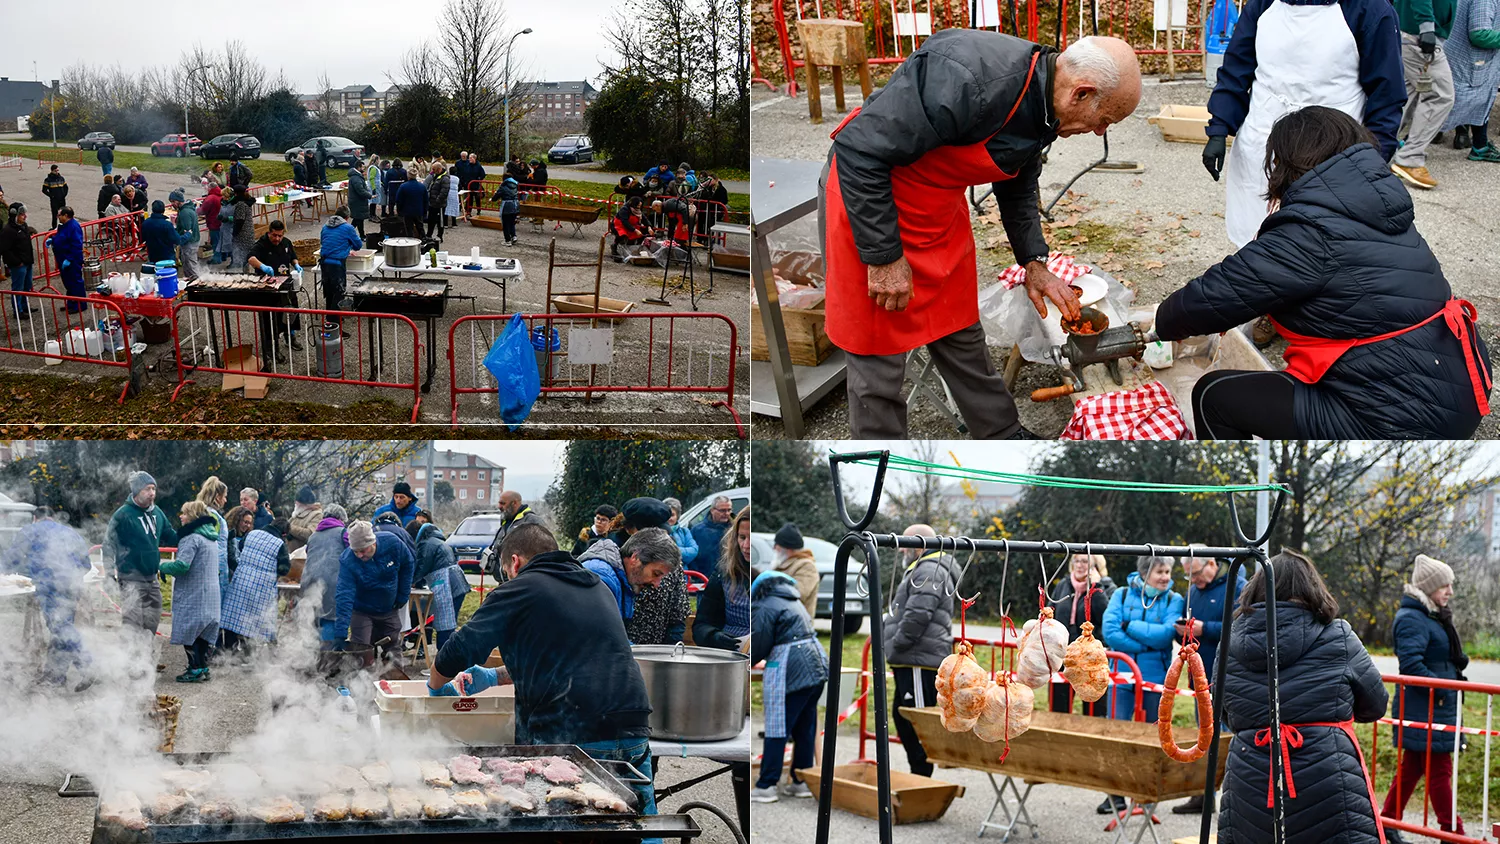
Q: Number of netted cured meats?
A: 4